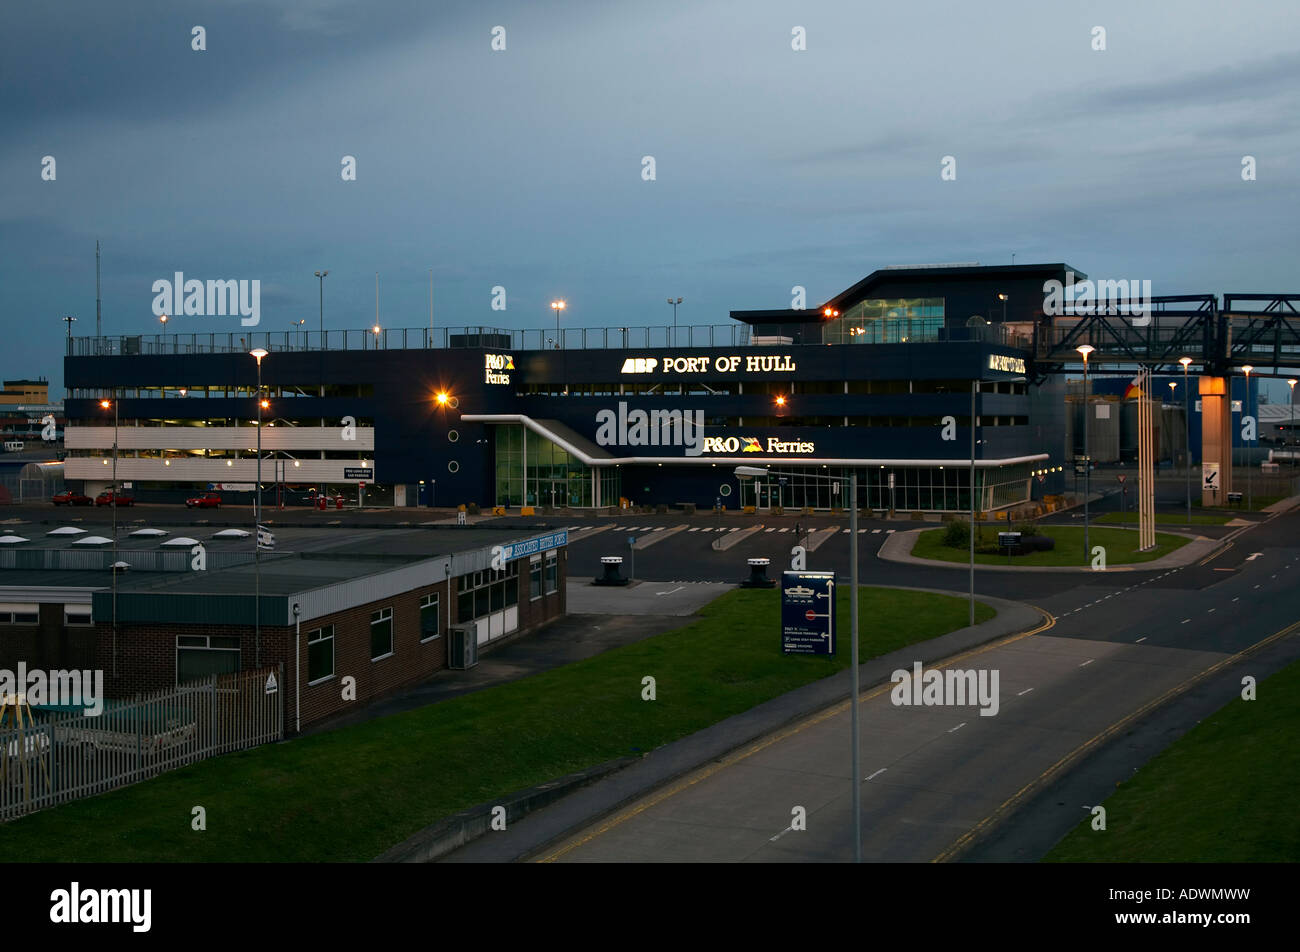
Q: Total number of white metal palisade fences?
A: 1